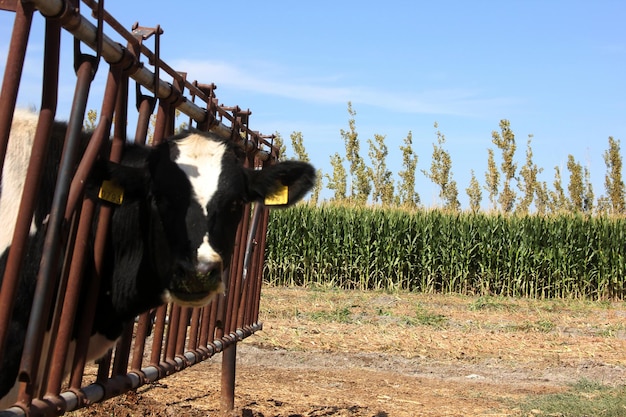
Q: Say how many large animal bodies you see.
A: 1